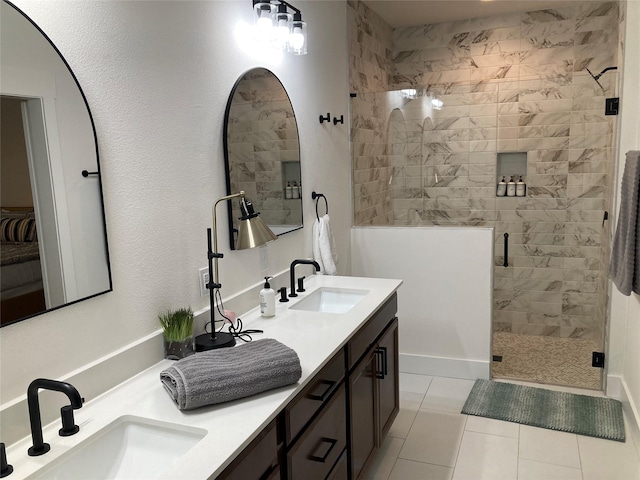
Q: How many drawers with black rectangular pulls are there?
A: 2